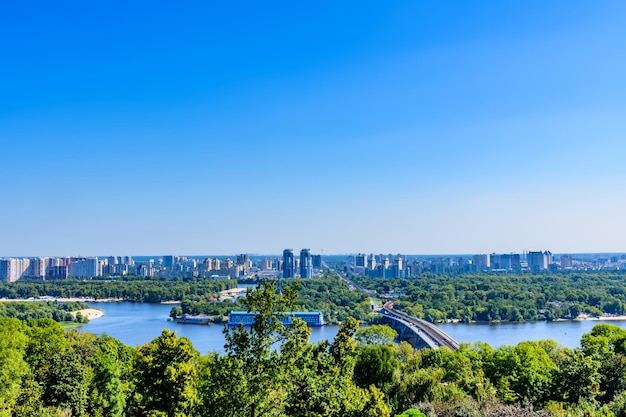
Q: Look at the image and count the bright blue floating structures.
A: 1